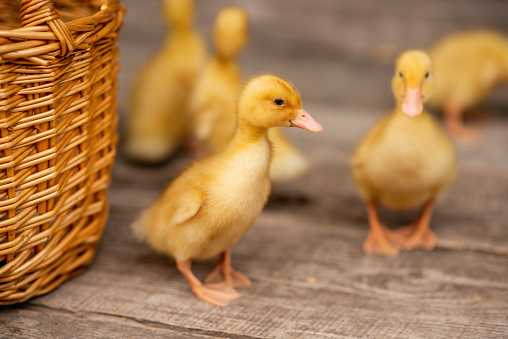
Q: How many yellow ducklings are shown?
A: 5